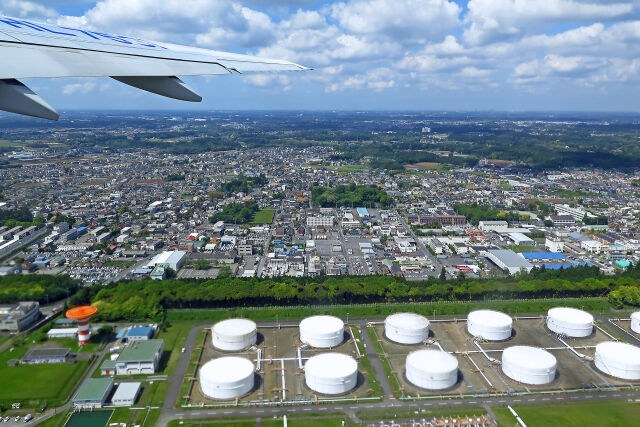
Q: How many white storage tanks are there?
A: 11